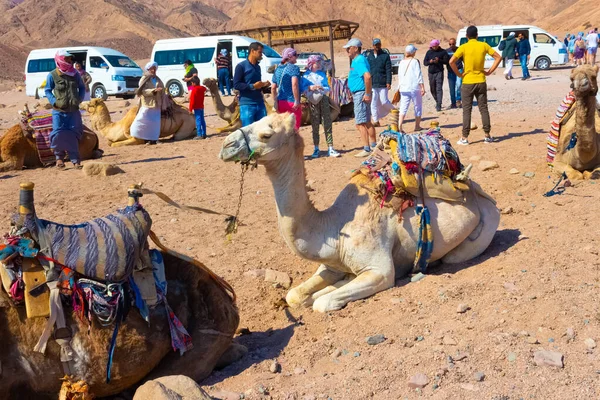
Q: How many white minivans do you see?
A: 3